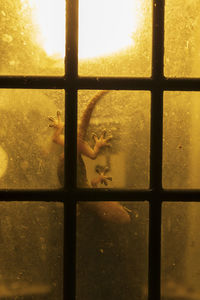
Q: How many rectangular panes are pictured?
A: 9